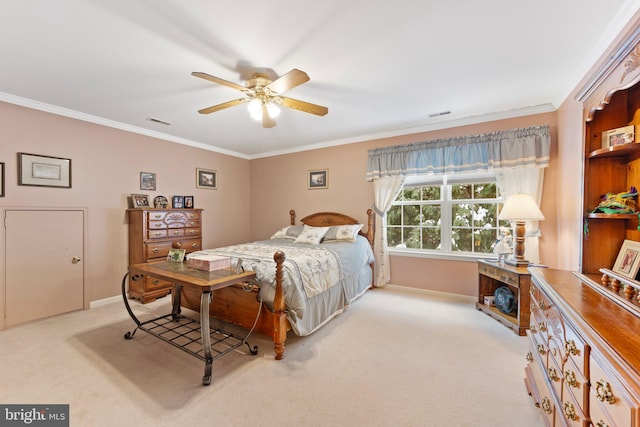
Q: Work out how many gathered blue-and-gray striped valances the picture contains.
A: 1